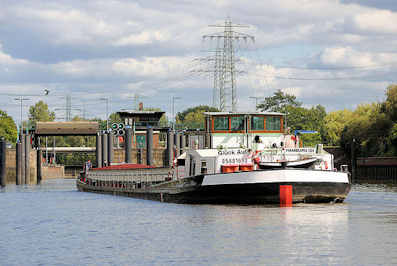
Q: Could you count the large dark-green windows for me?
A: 4